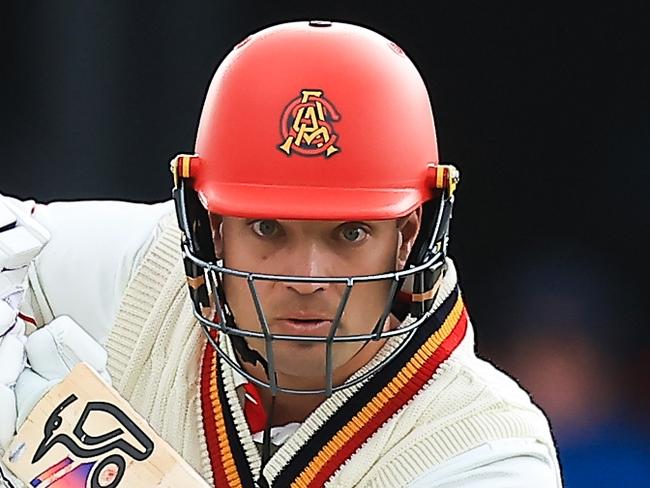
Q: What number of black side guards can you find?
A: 2